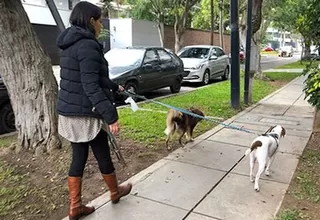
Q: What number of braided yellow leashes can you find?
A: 0